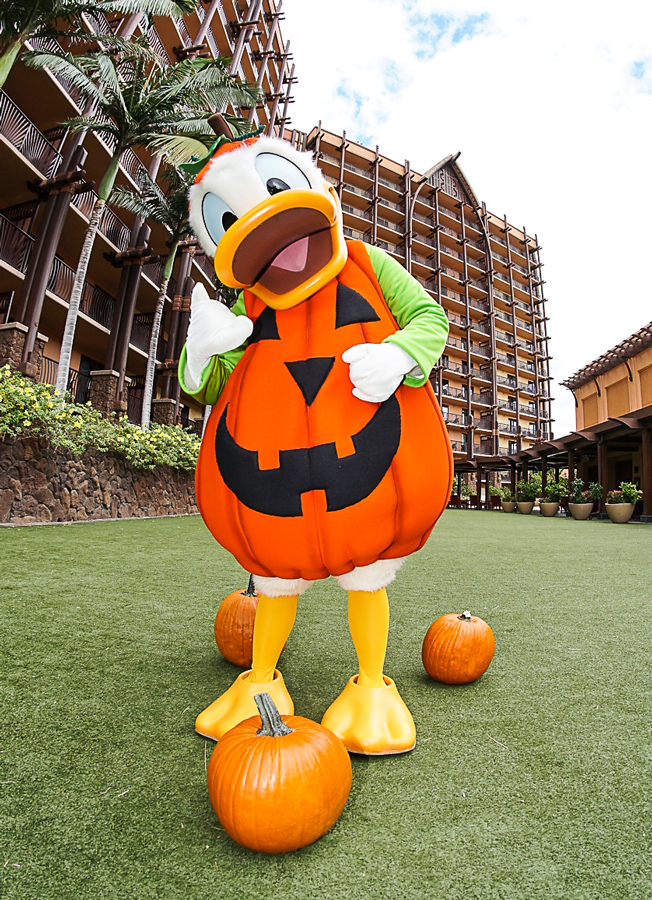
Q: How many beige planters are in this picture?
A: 5